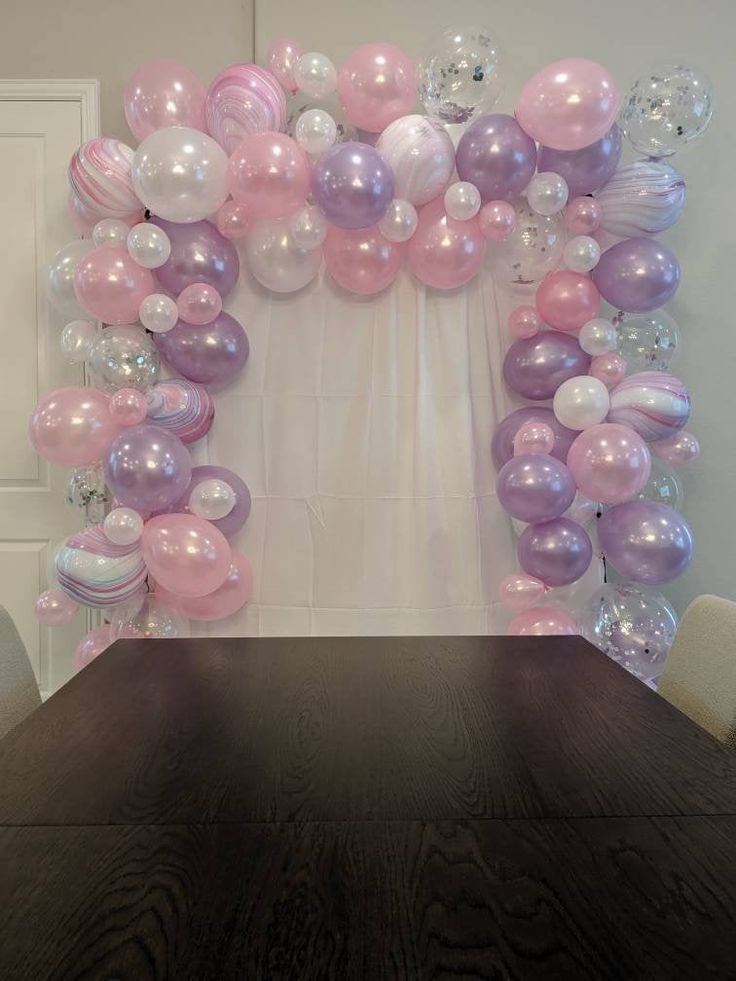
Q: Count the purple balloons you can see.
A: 13